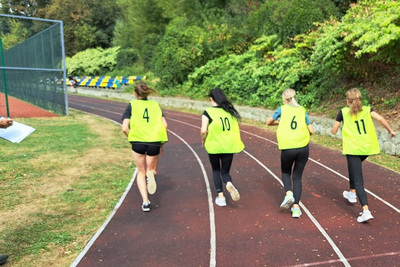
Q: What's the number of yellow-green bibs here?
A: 4